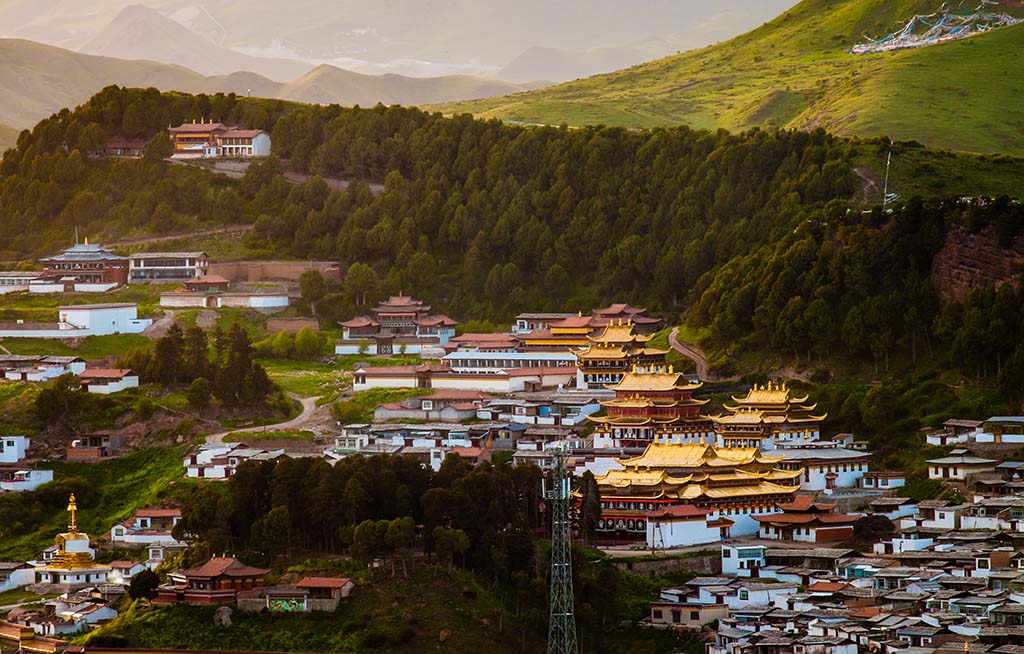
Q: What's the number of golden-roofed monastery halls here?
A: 4